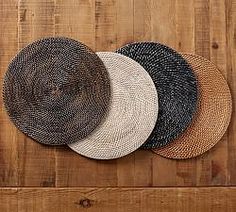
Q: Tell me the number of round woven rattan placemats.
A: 4